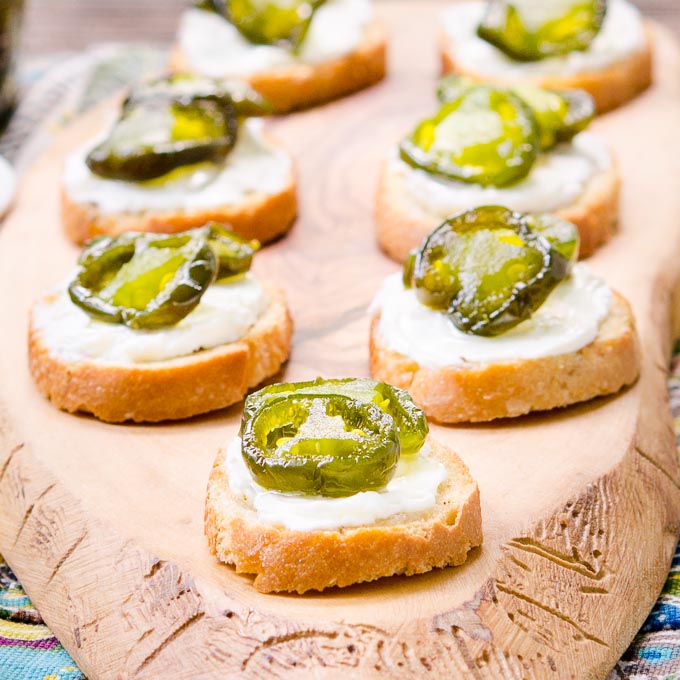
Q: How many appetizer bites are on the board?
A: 7